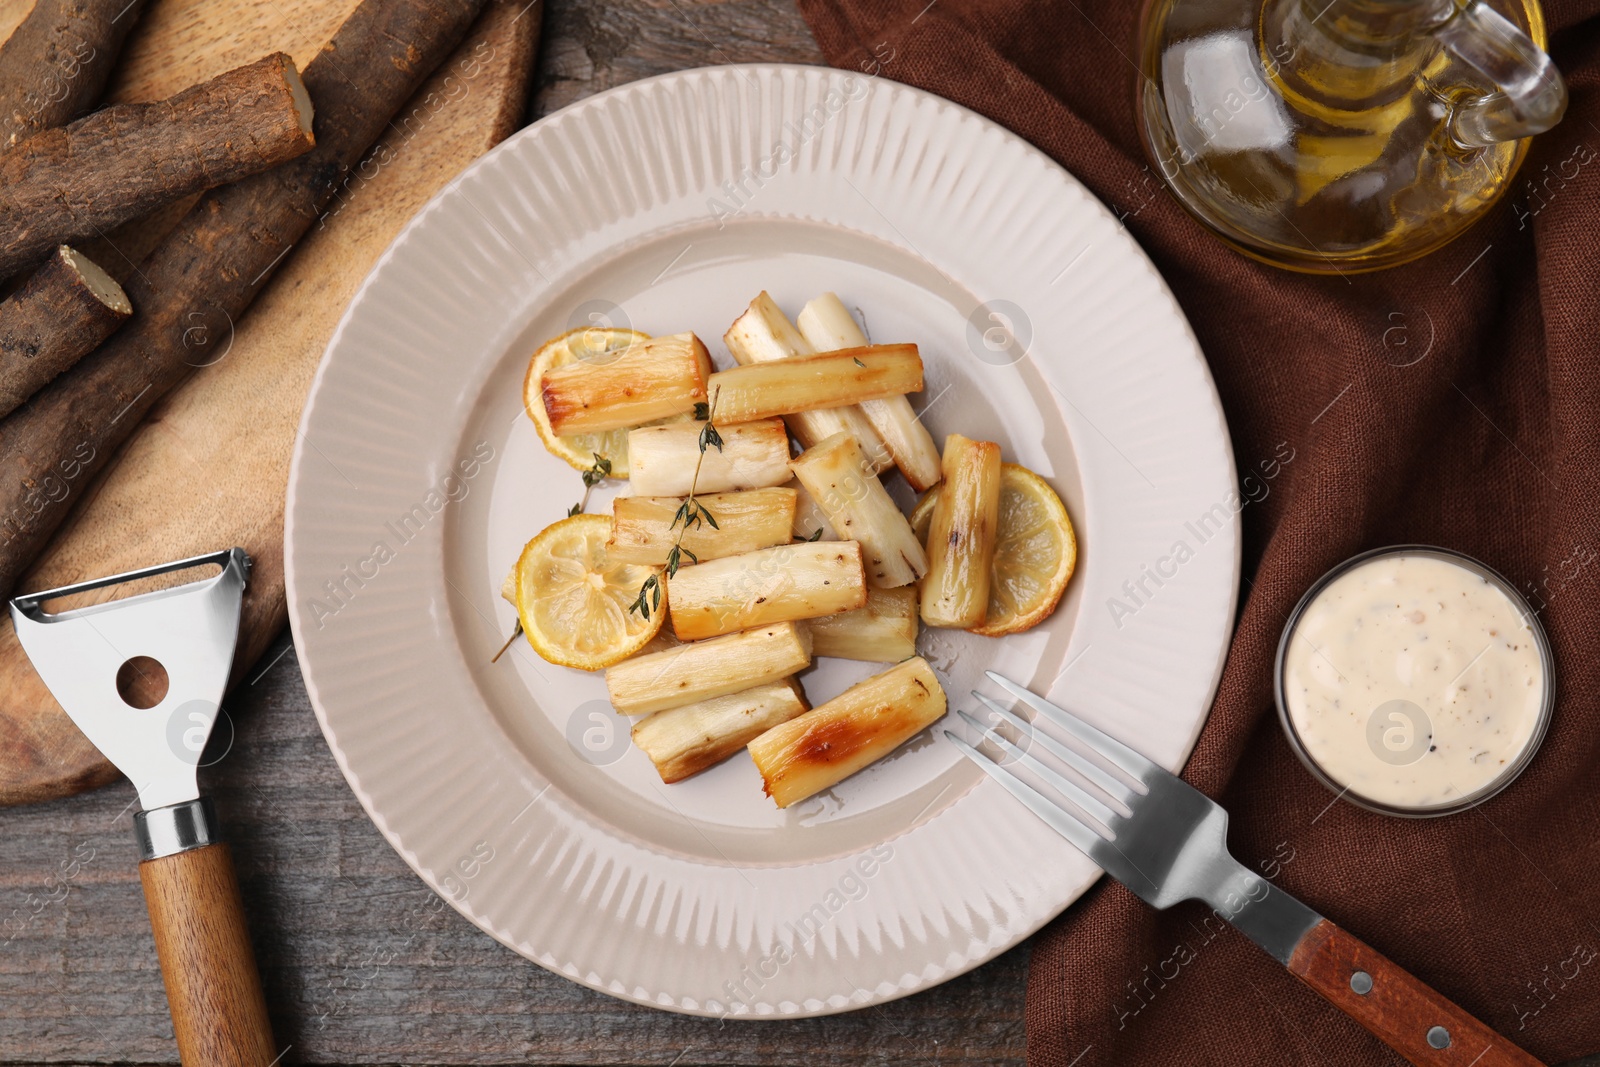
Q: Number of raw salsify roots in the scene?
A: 4